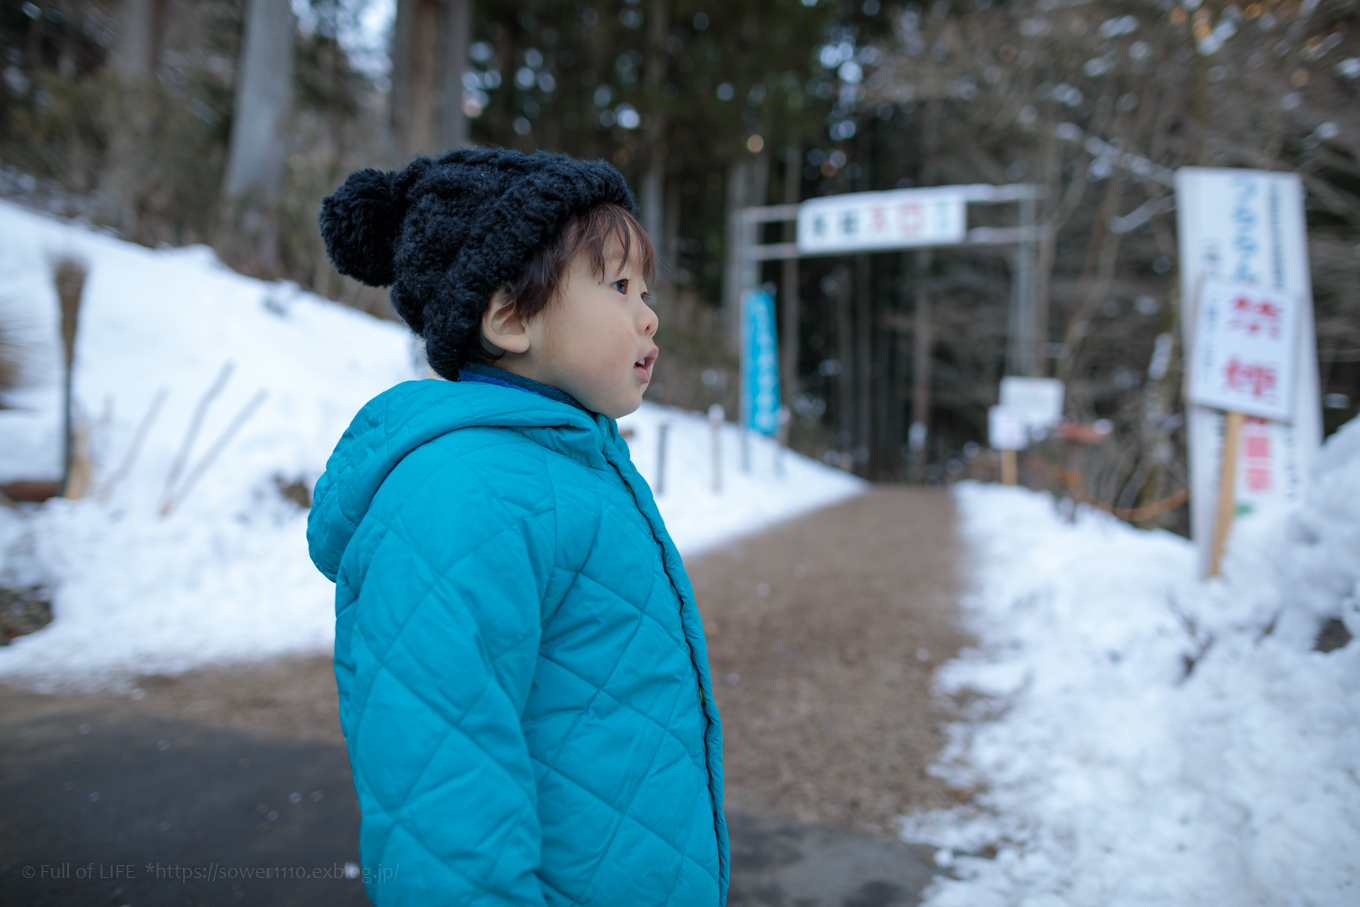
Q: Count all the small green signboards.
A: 0